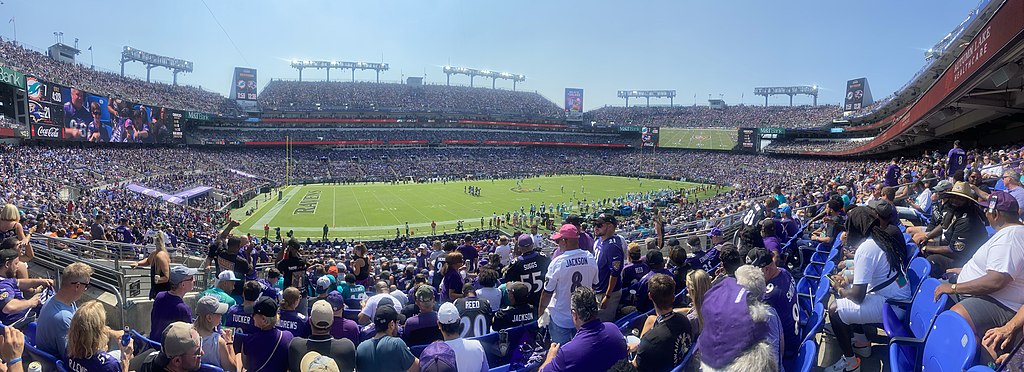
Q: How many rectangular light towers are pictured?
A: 5